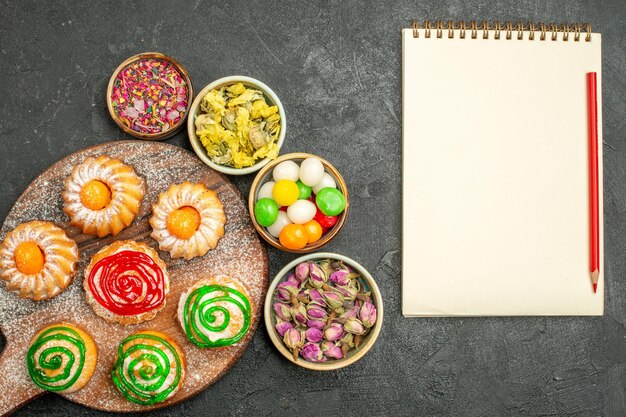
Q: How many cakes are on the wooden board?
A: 7